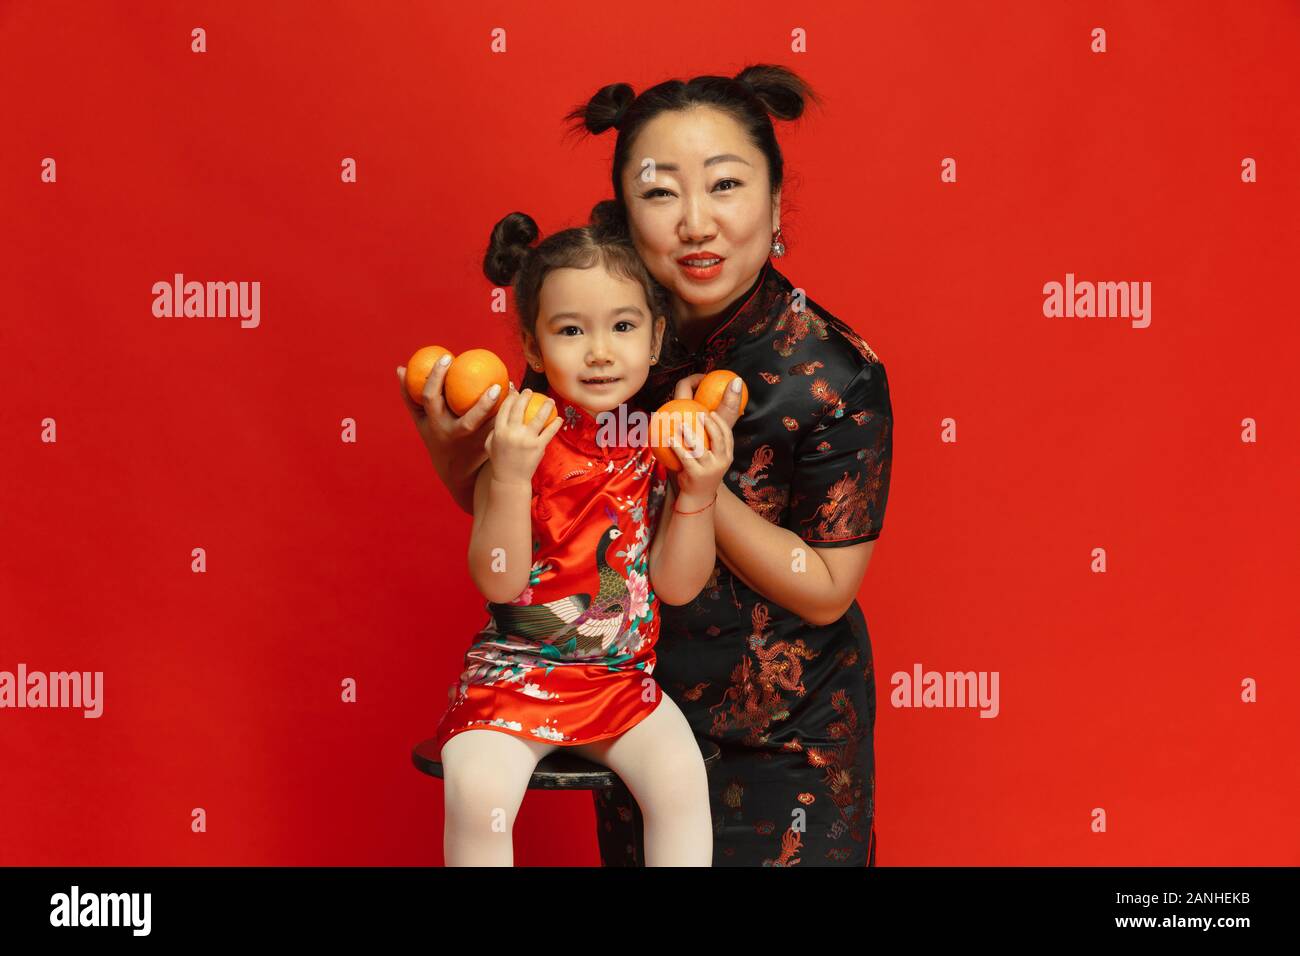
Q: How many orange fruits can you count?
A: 5